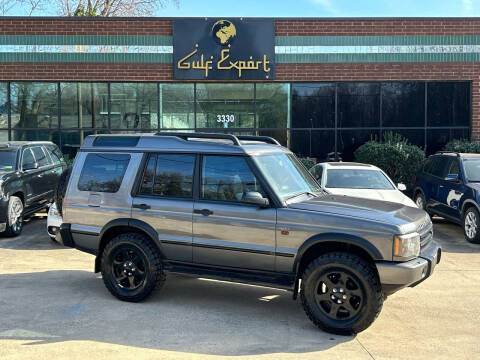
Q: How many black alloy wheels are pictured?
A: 2